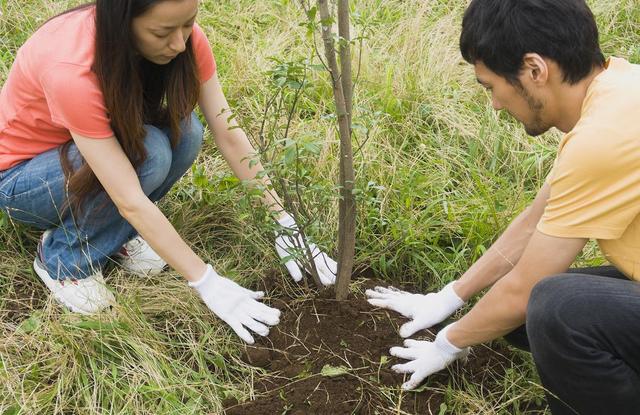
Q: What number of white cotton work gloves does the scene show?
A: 4